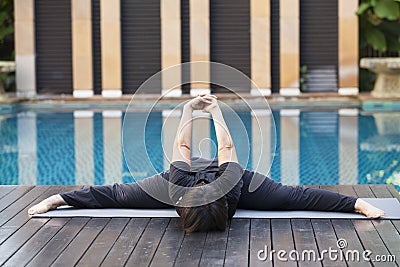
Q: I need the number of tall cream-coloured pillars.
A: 8